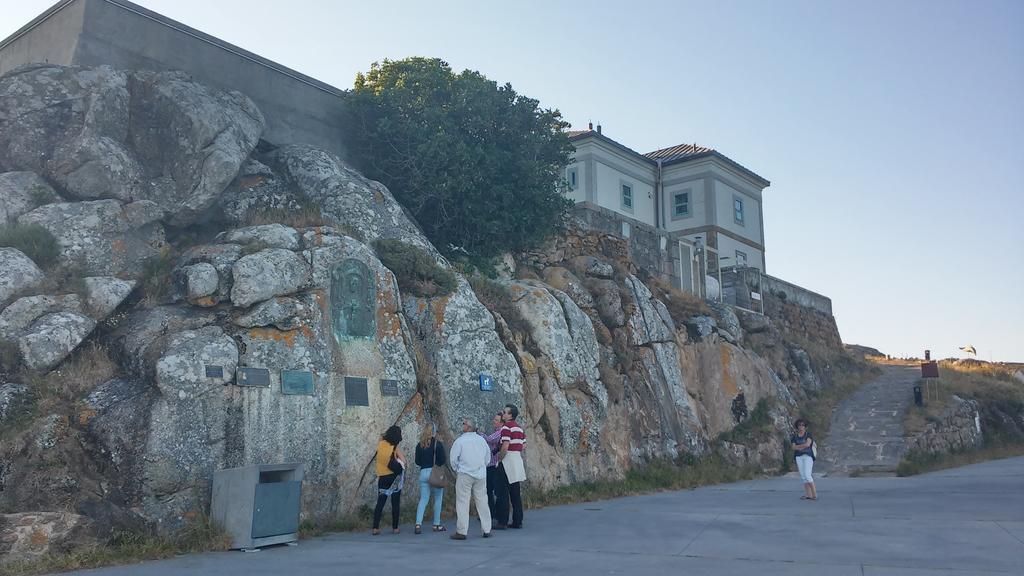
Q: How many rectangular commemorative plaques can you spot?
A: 5